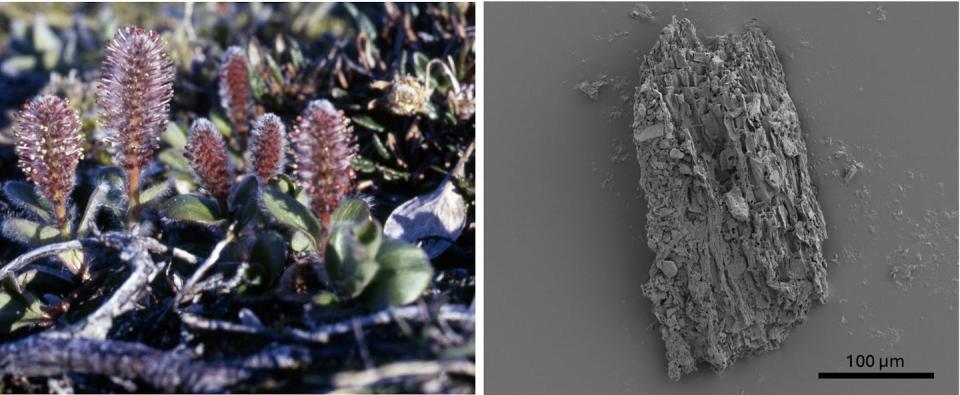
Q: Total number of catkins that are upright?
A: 6